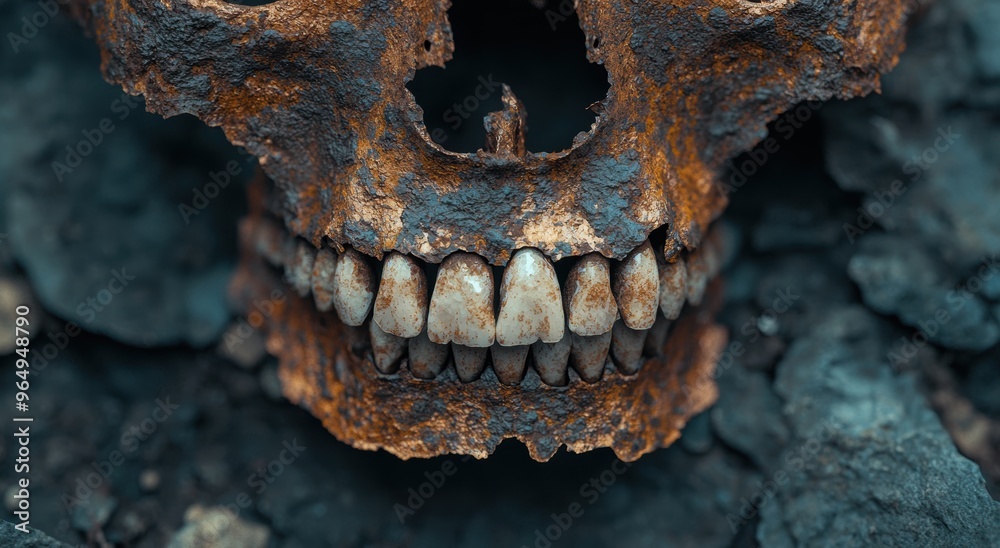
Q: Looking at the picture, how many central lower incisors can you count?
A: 2